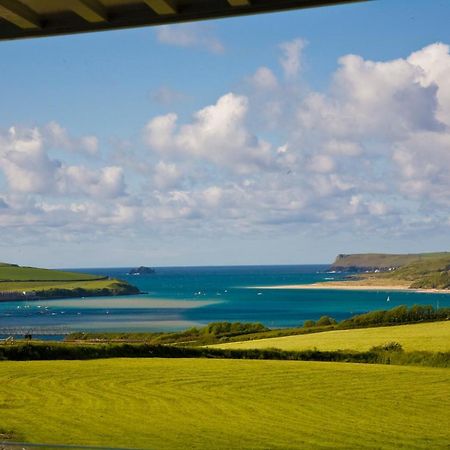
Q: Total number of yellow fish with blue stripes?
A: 0